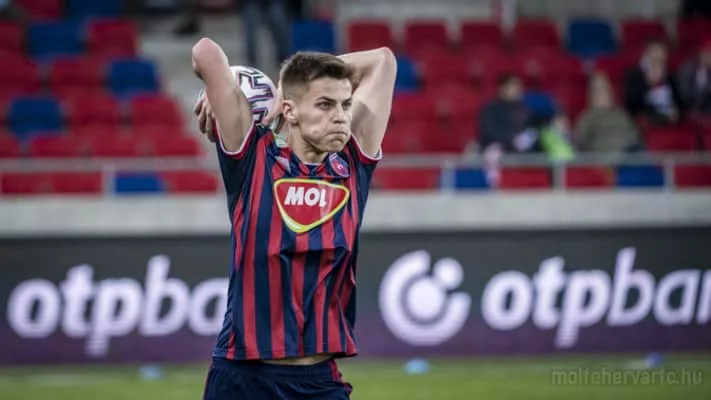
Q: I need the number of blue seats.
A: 11